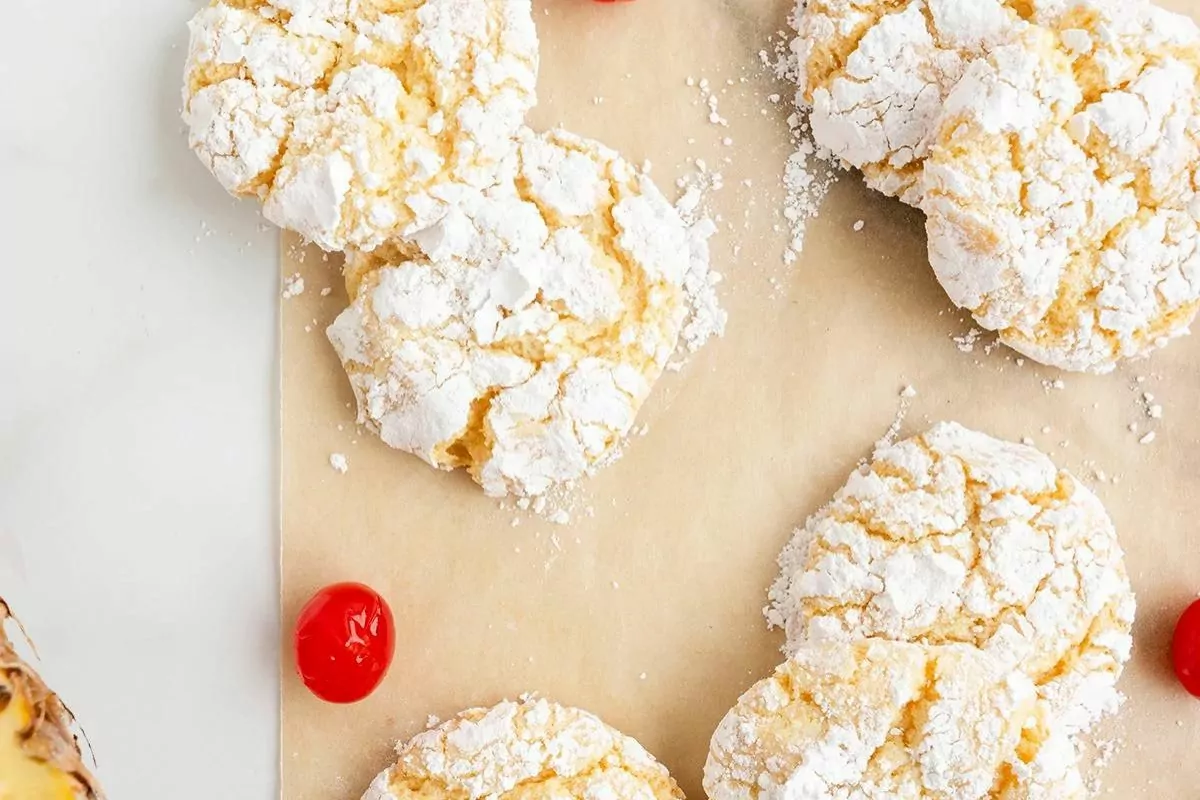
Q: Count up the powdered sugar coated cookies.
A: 7